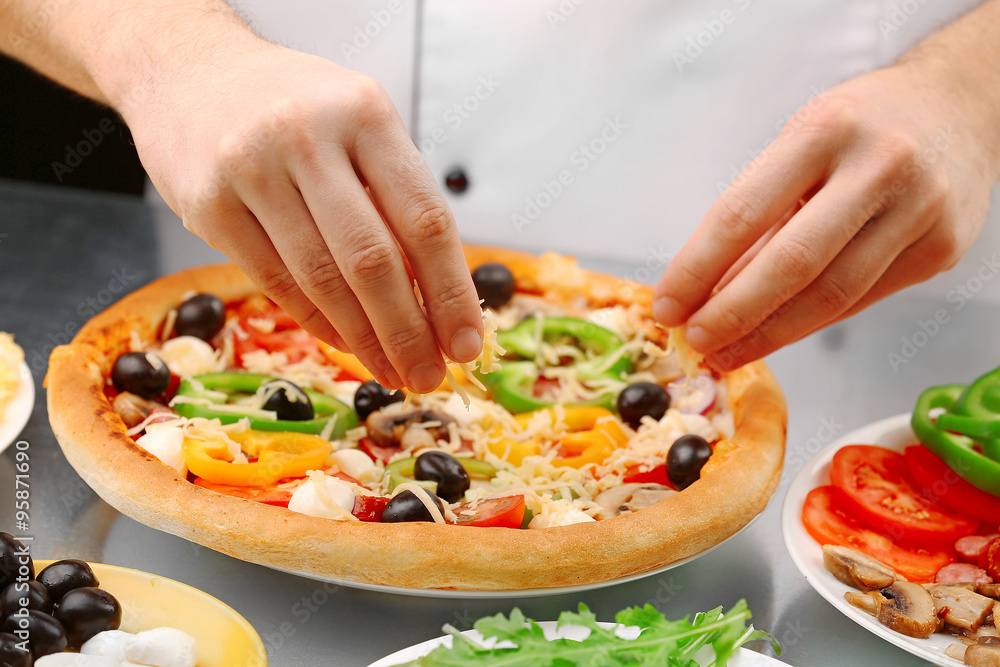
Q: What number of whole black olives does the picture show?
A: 15